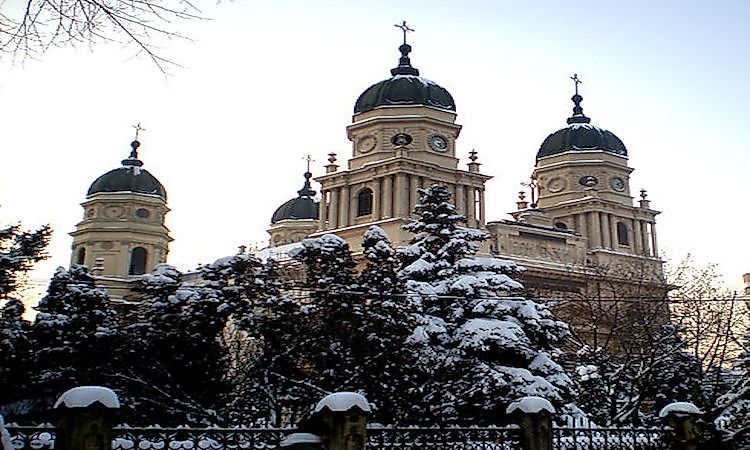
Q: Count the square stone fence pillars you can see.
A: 4